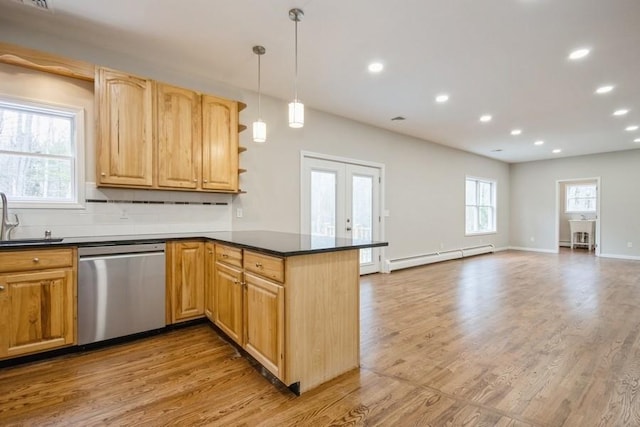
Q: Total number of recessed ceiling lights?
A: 11